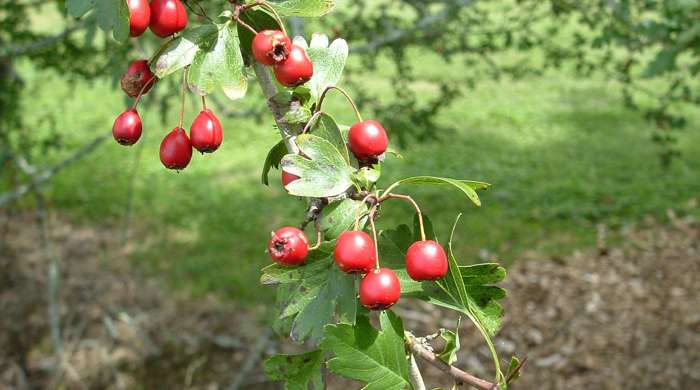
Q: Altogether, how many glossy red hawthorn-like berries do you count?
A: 14